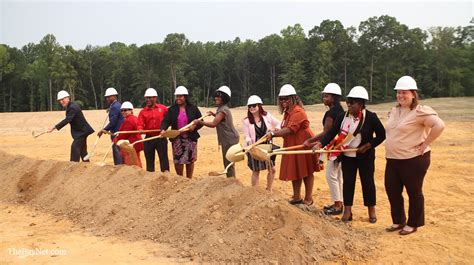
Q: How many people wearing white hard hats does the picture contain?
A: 11